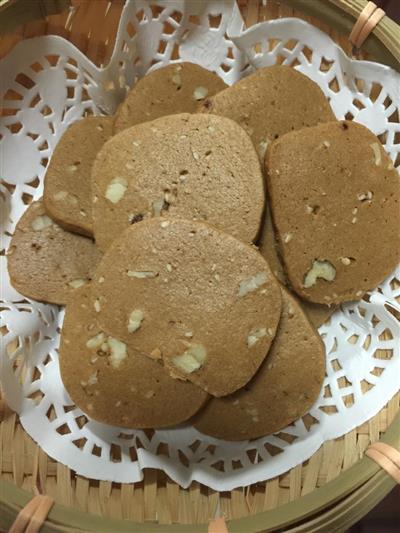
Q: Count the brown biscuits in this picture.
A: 10